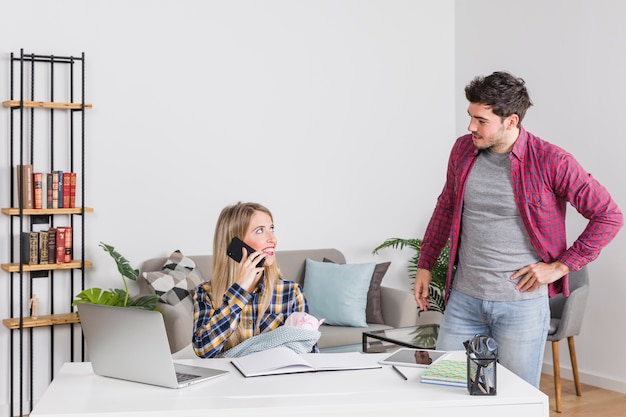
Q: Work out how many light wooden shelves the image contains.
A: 4